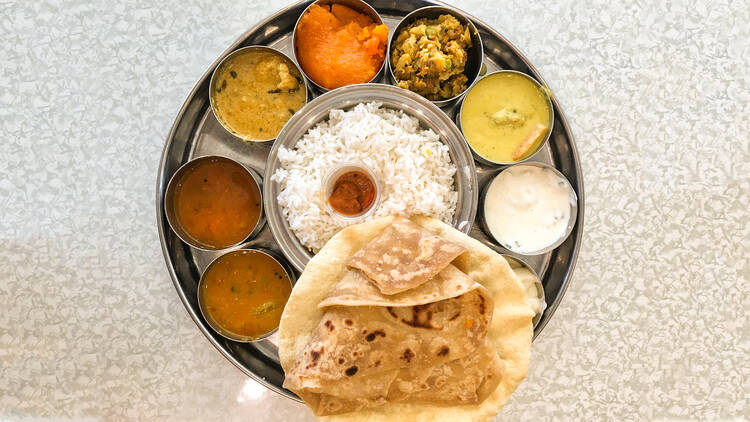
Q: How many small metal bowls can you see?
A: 8